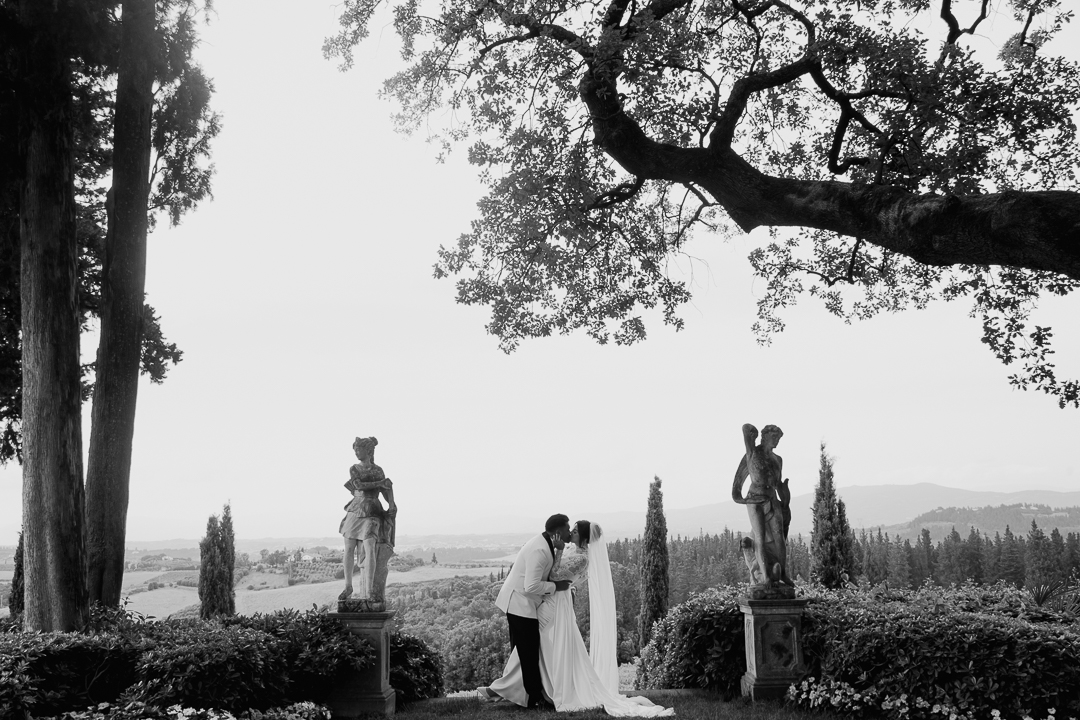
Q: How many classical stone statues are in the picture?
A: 2